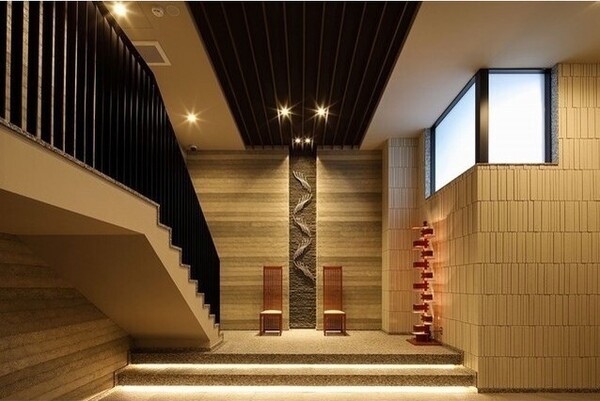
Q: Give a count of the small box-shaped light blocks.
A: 10